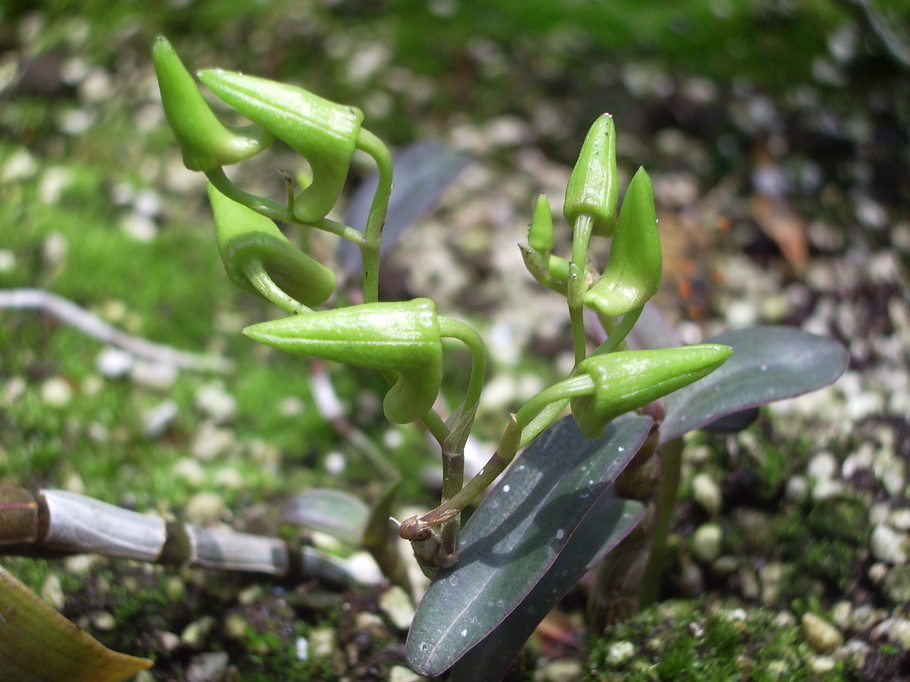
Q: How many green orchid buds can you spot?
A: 8